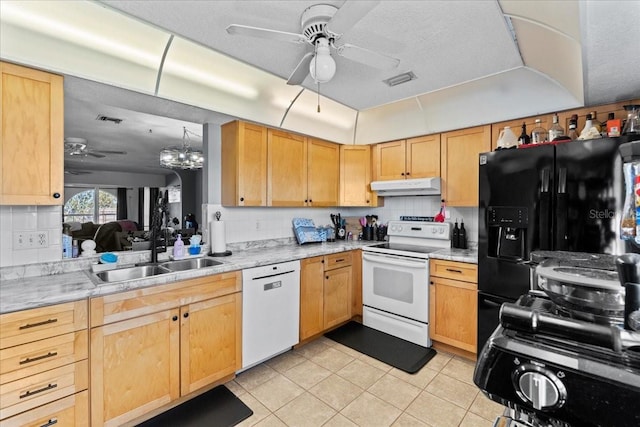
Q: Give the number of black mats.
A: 2